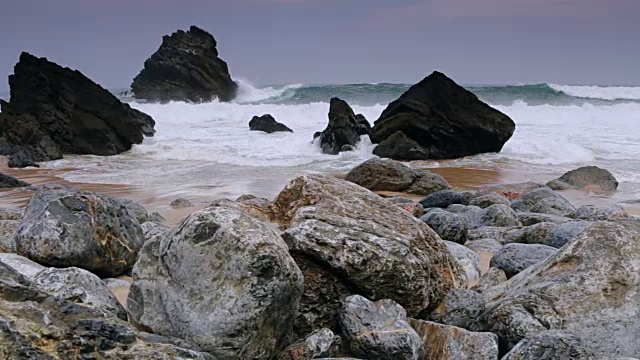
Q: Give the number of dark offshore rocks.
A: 5